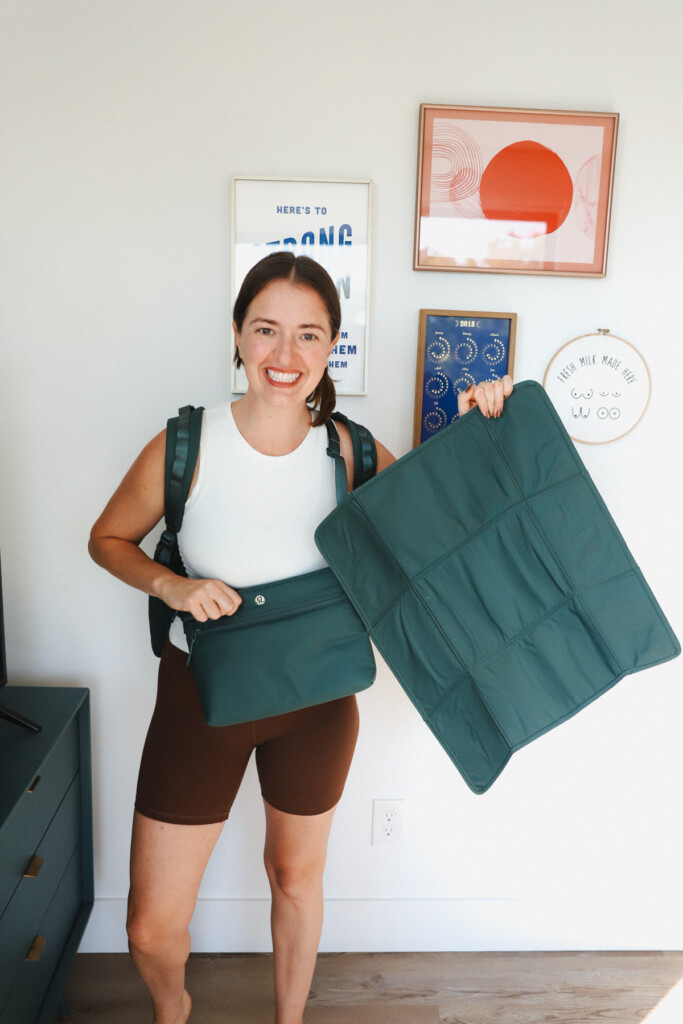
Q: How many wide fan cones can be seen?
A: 0